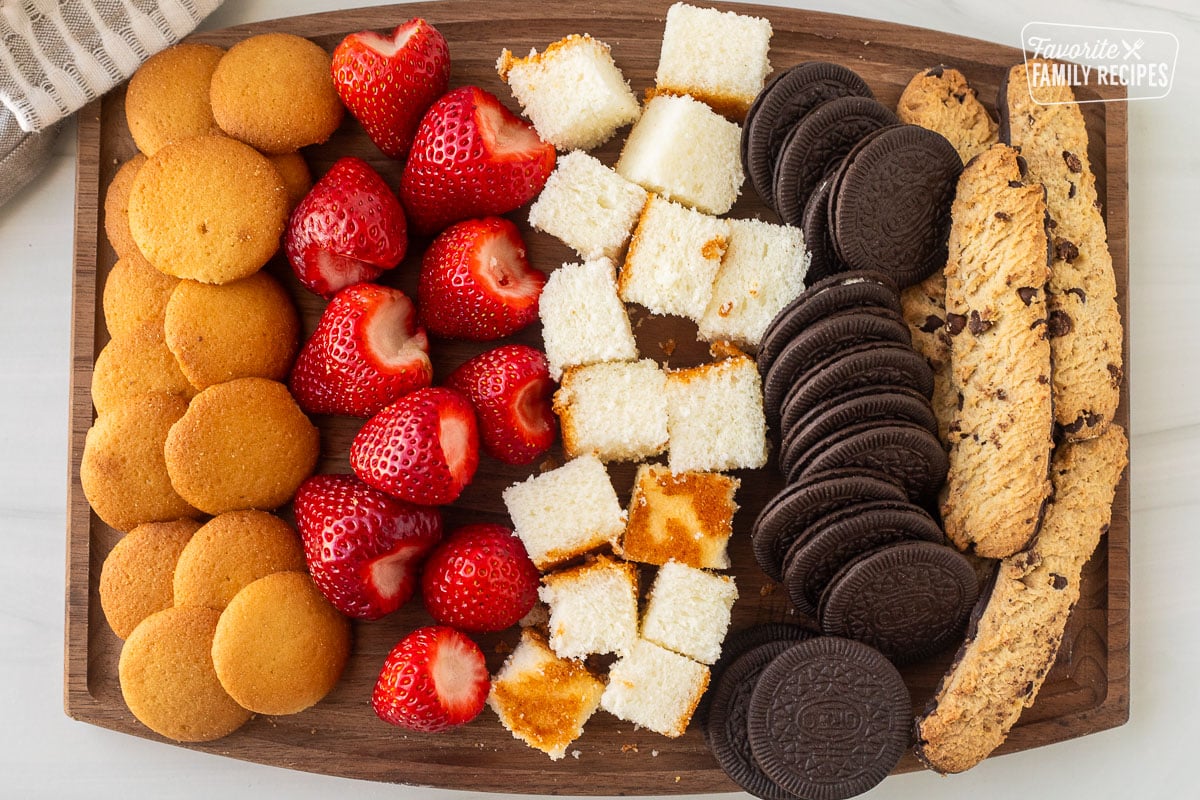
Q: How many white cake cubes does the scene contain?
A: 15